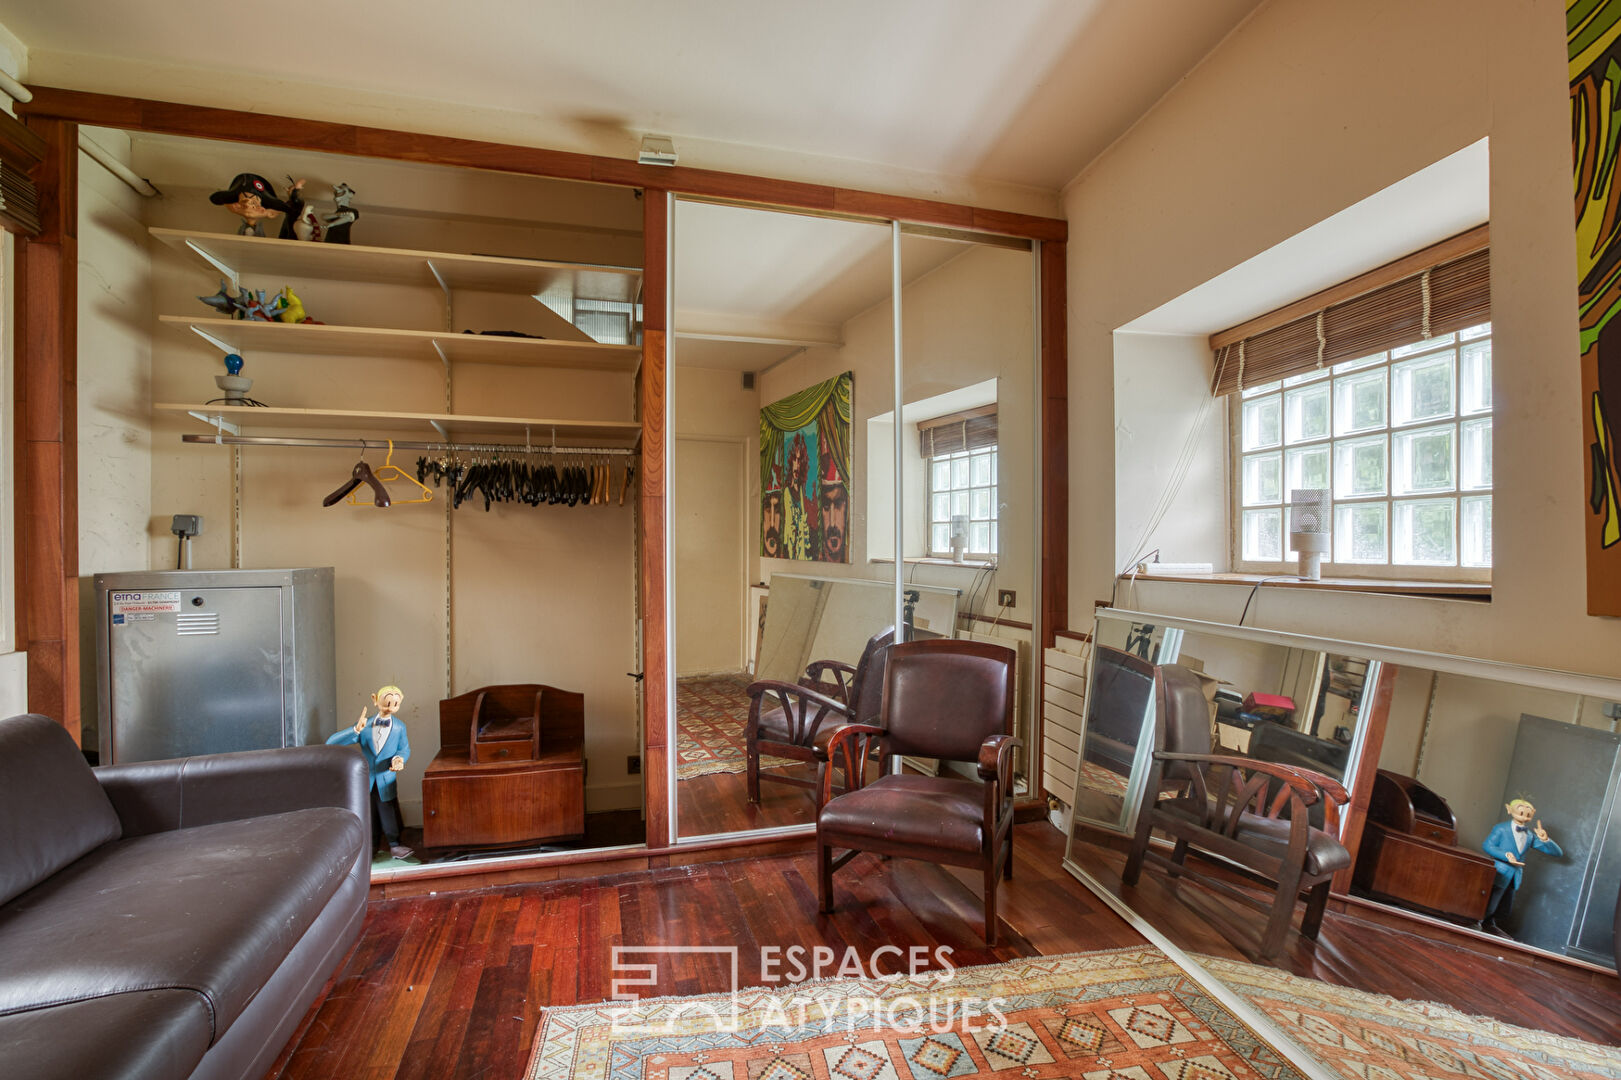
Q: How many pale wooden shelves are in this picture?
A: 3